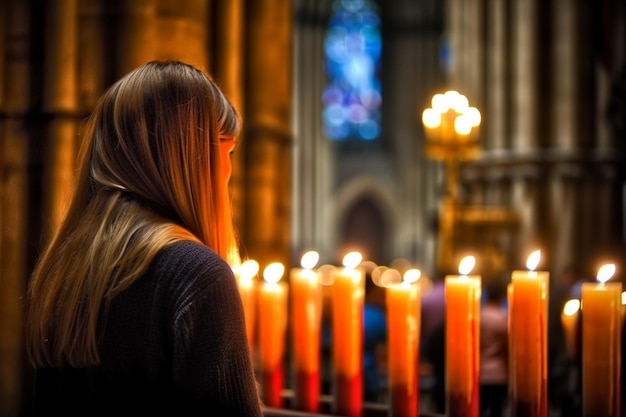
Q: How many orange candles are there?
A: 8